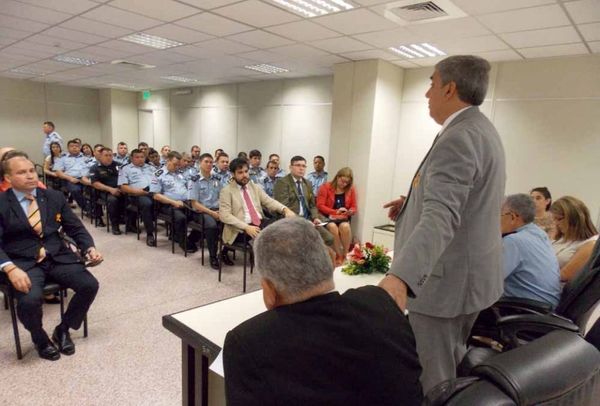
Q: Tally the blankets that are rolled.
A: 0